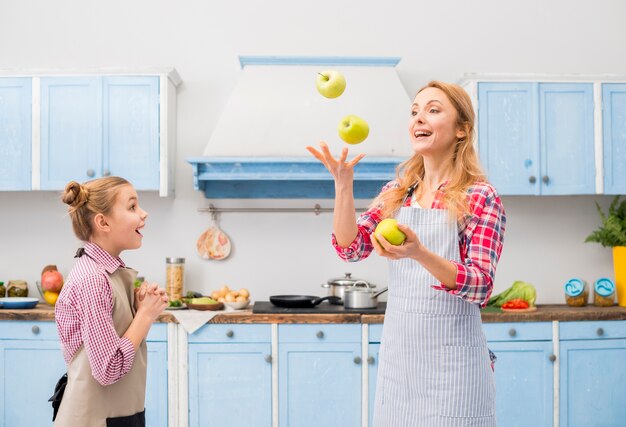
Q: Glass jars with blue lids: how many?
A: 2